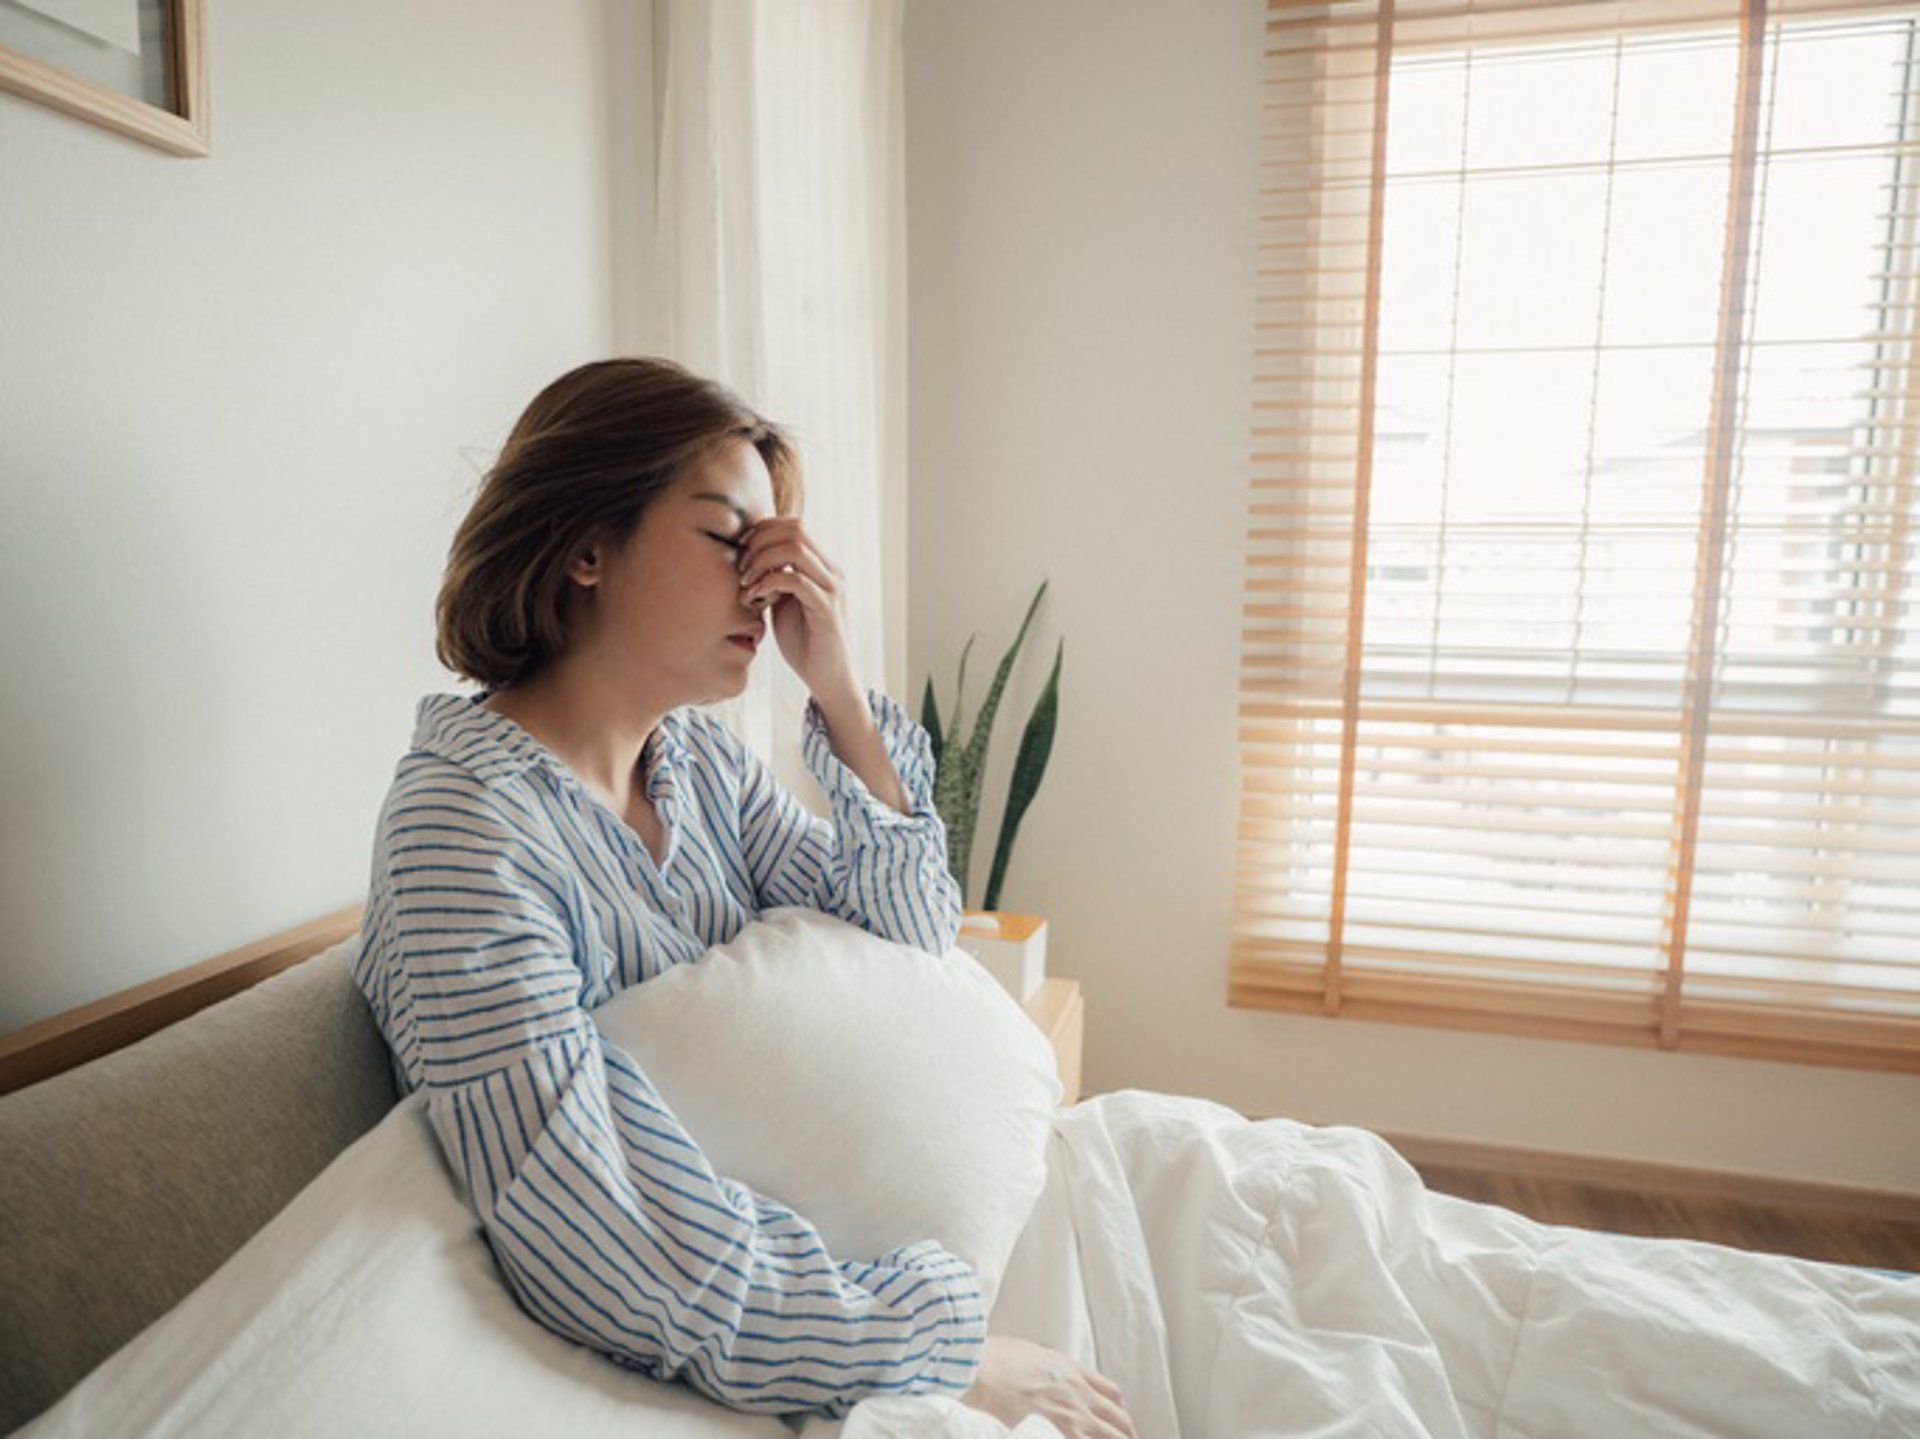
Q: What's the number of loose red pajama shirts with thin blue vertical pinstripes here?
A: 0